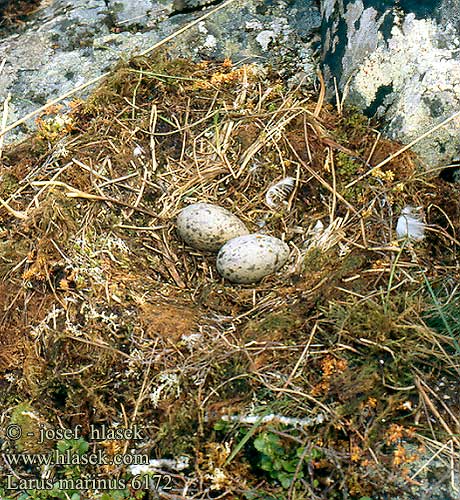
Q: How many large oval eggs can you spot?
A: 2